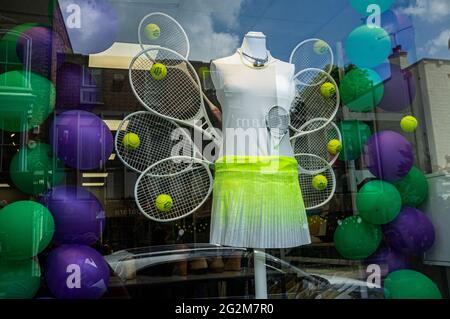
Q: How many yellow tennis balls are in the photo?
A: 9